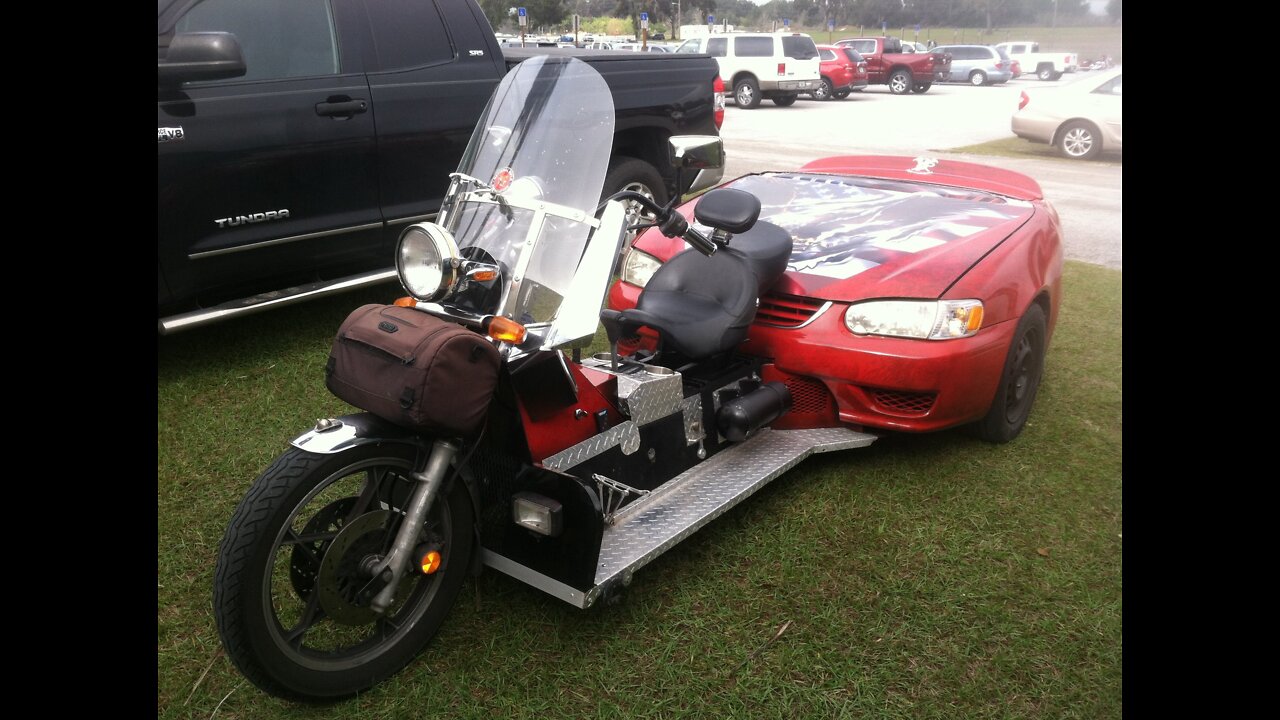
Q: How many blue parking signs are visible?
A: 7